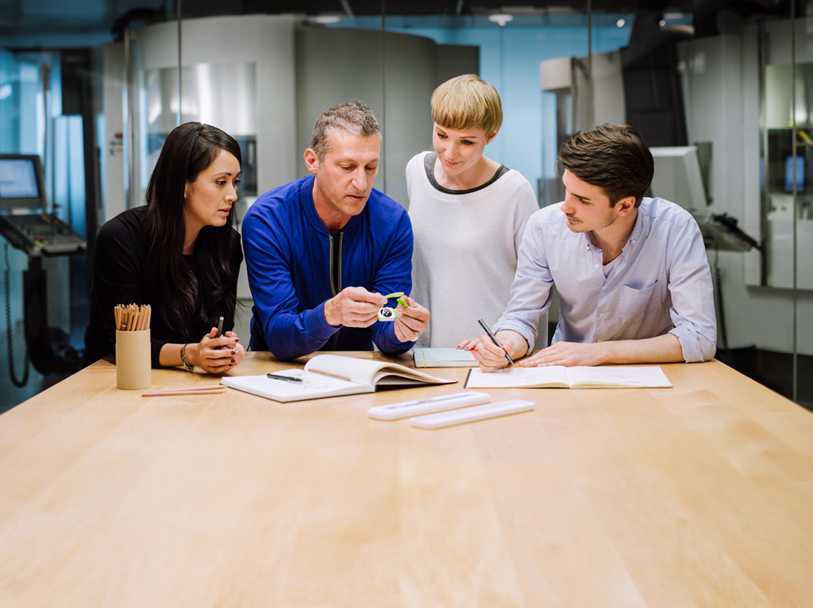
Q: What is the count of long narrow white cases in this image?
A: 2